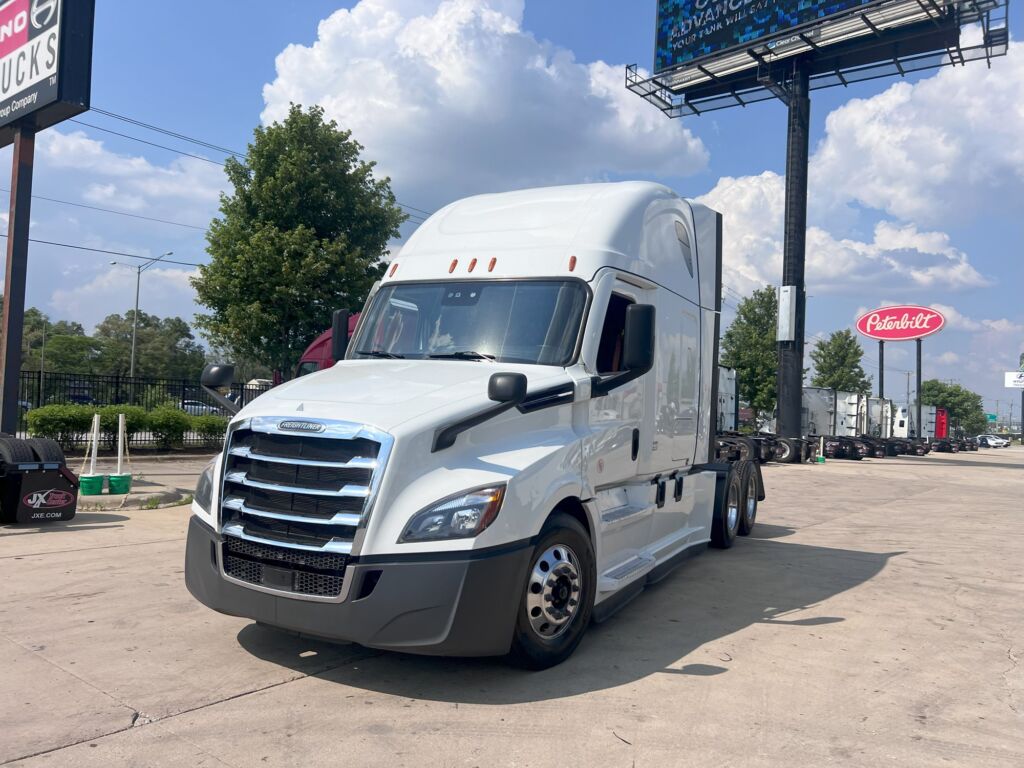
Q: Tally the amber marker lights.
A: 5